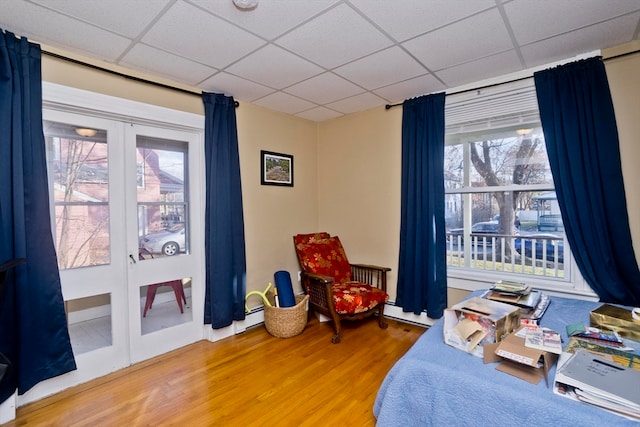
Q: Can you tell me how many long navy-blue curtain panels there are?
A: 4